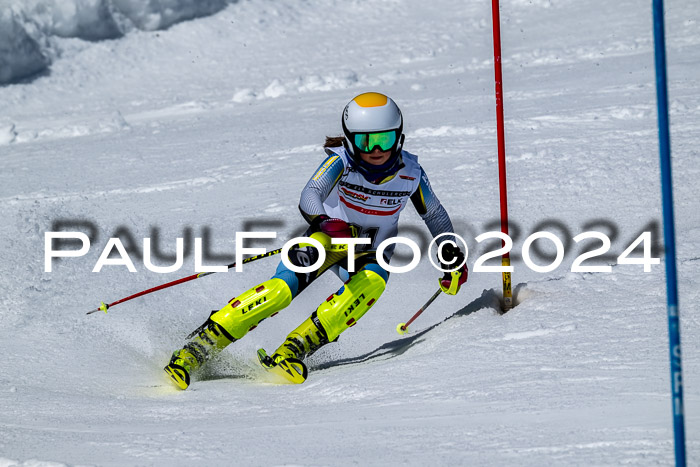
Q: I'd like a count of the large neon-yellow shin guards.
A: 2